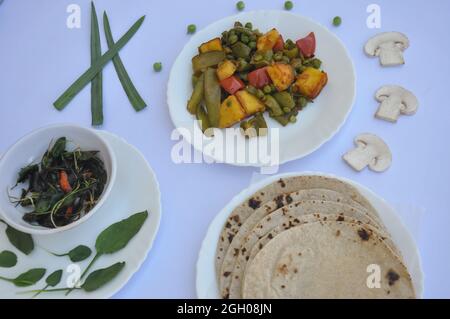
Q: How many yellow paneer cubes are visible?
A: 7